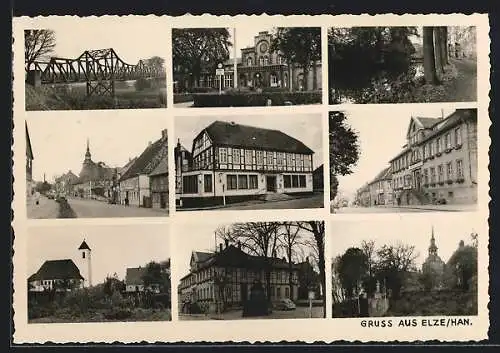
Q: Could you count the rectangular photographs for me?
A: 9